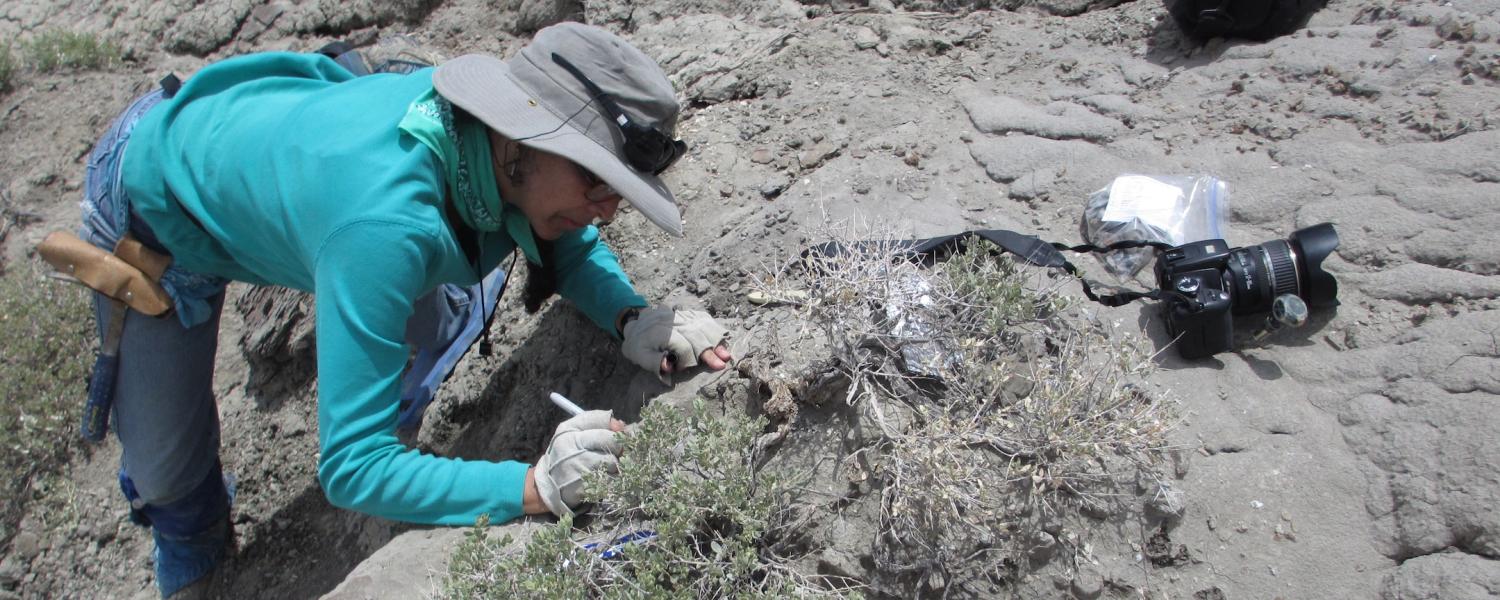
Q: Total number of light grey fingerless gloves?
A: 2